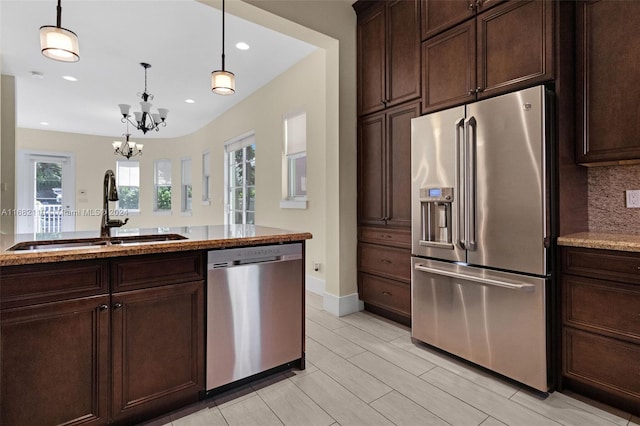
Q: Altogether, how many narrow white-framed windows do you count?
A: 5